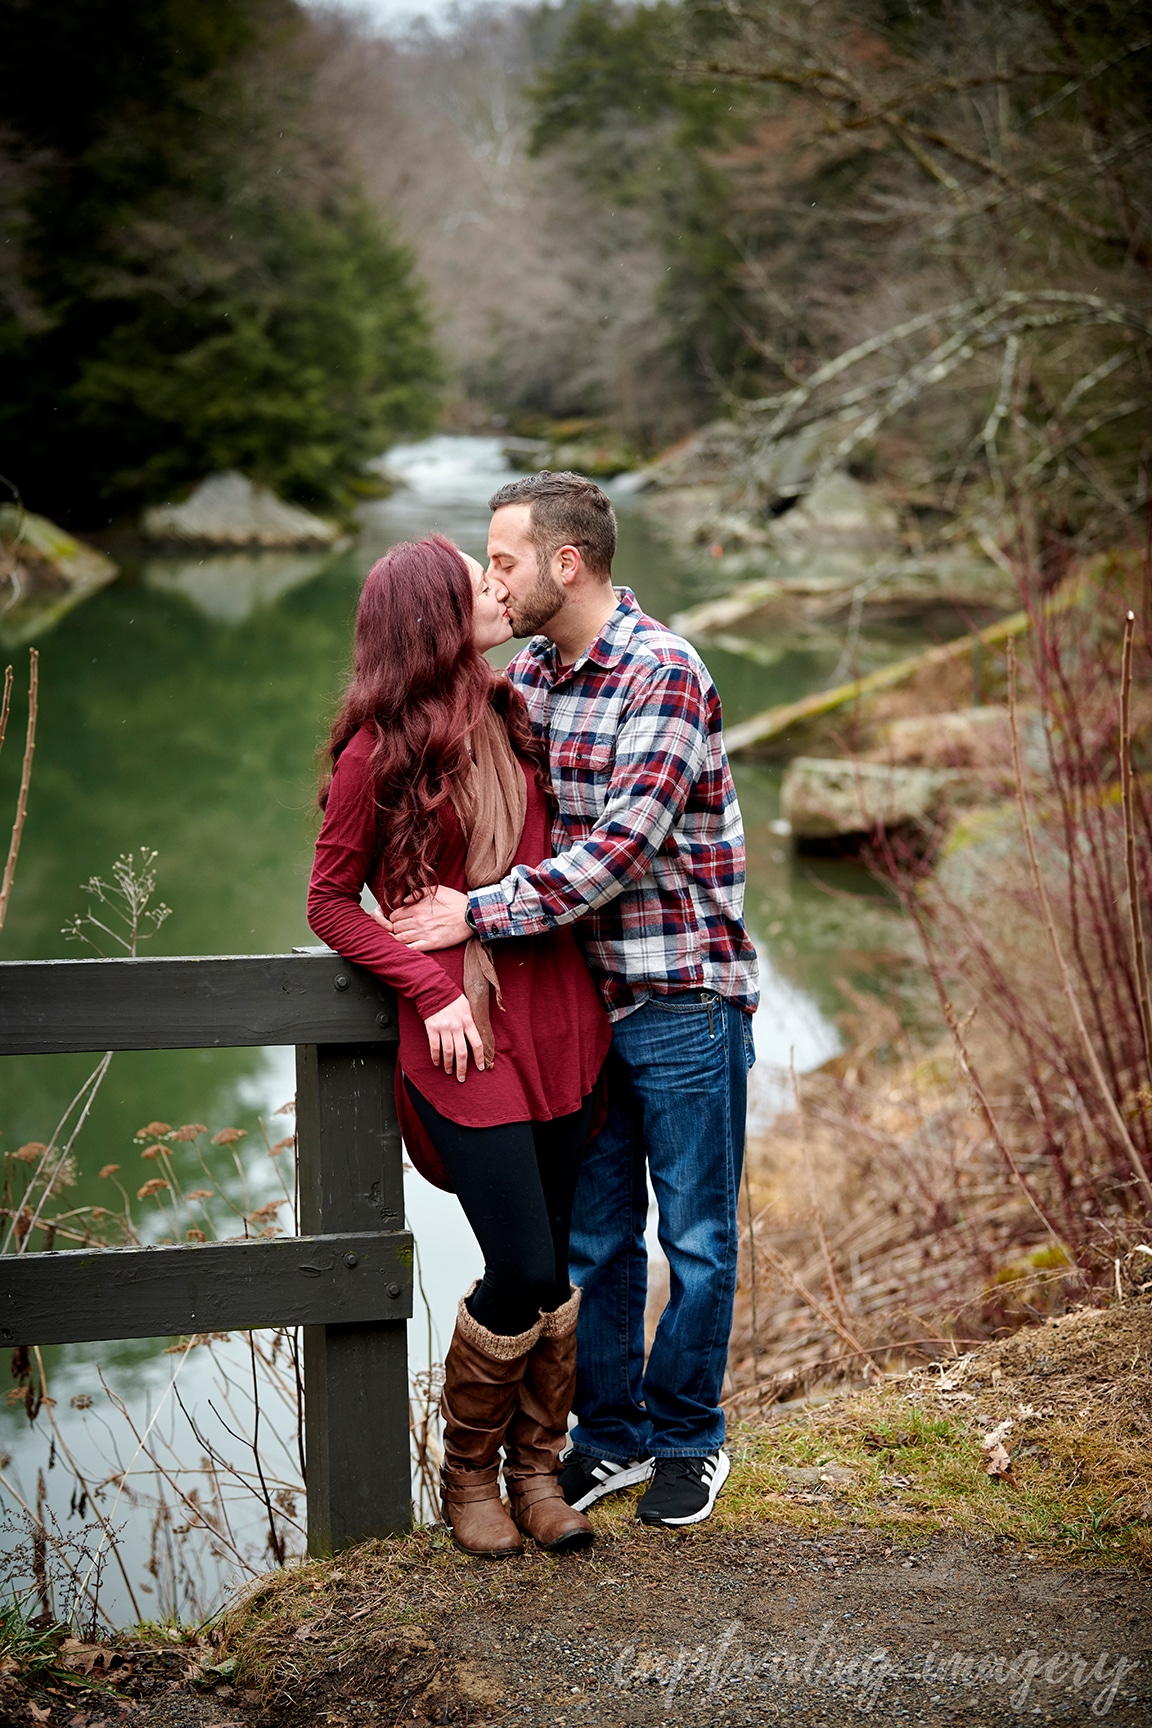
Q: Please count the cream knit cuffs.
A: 2